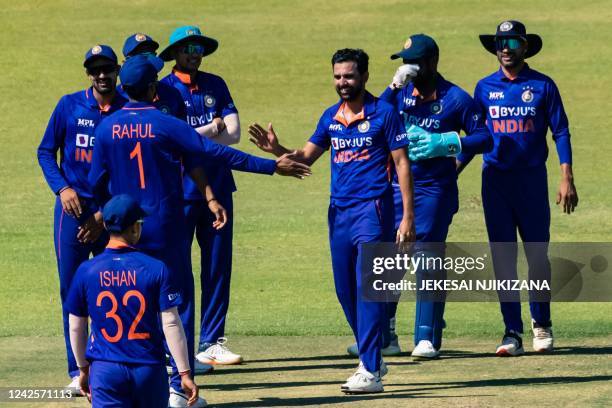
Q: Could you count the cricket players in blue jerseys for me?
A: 8